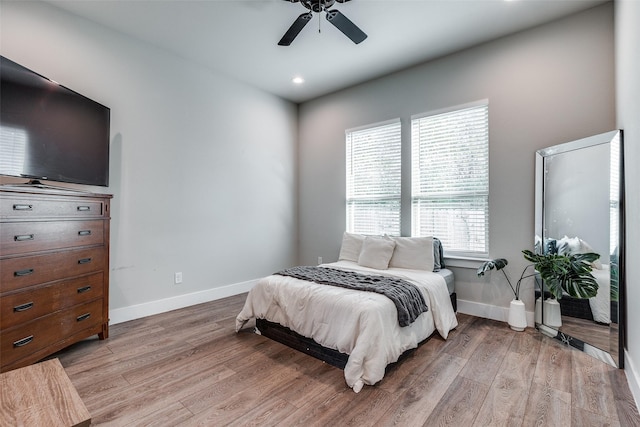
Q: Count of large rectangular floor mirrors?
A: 1